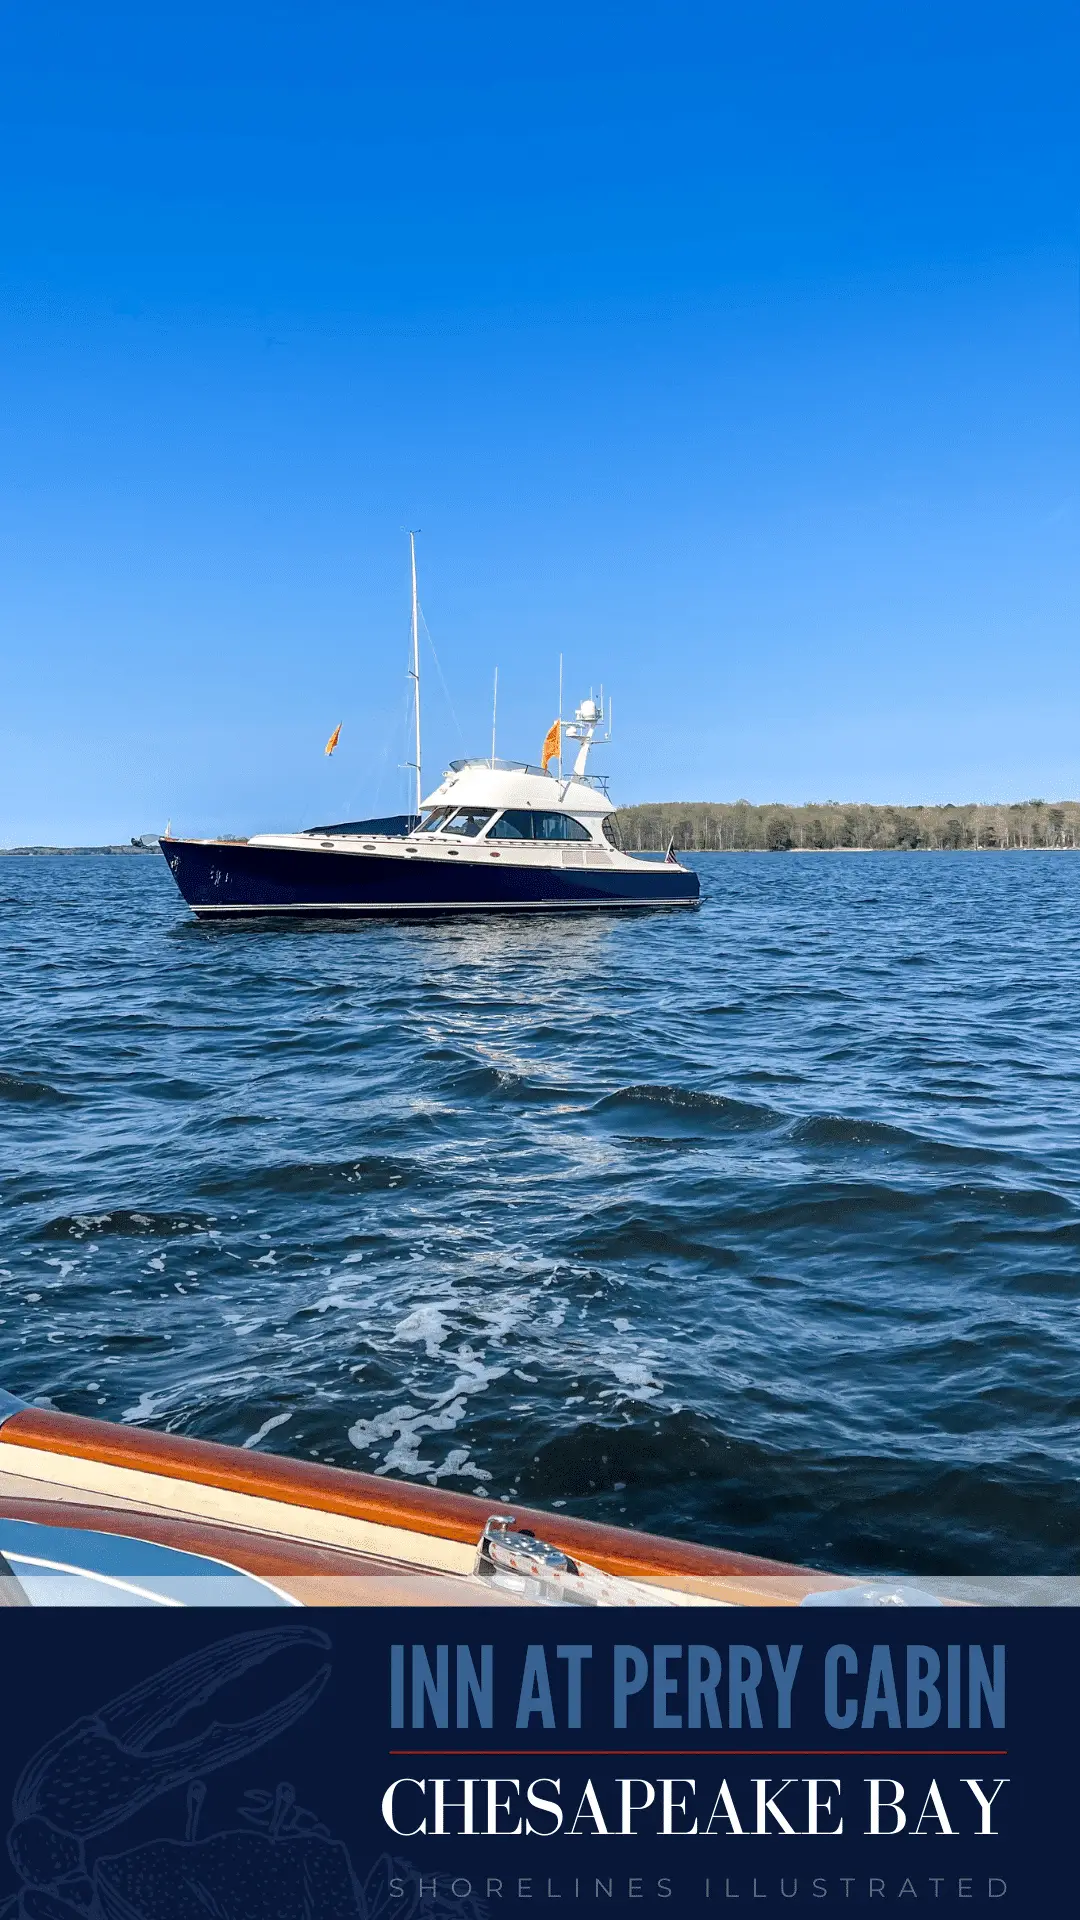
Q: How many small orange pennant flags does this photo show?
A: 2